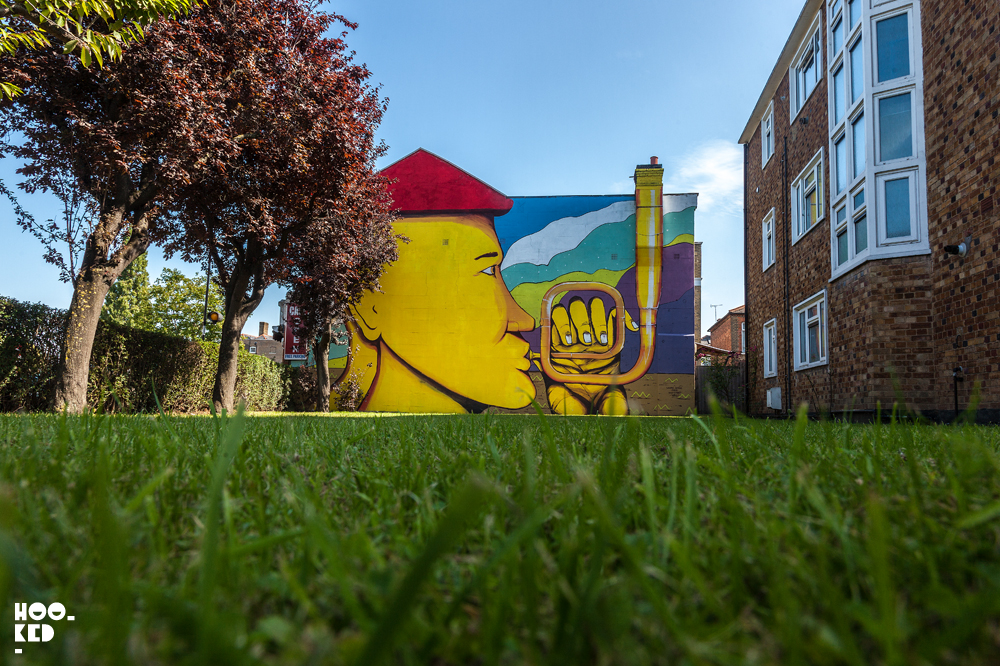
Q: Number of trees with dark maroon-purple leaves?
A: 3